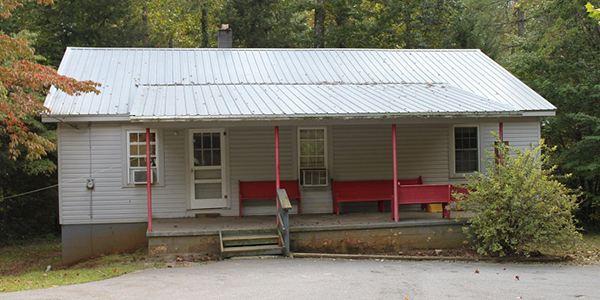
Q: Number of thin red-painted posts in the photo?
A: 4